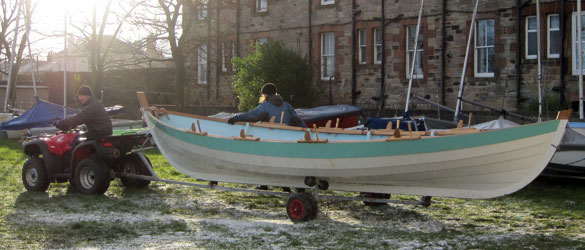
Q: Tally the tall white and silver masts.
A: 7